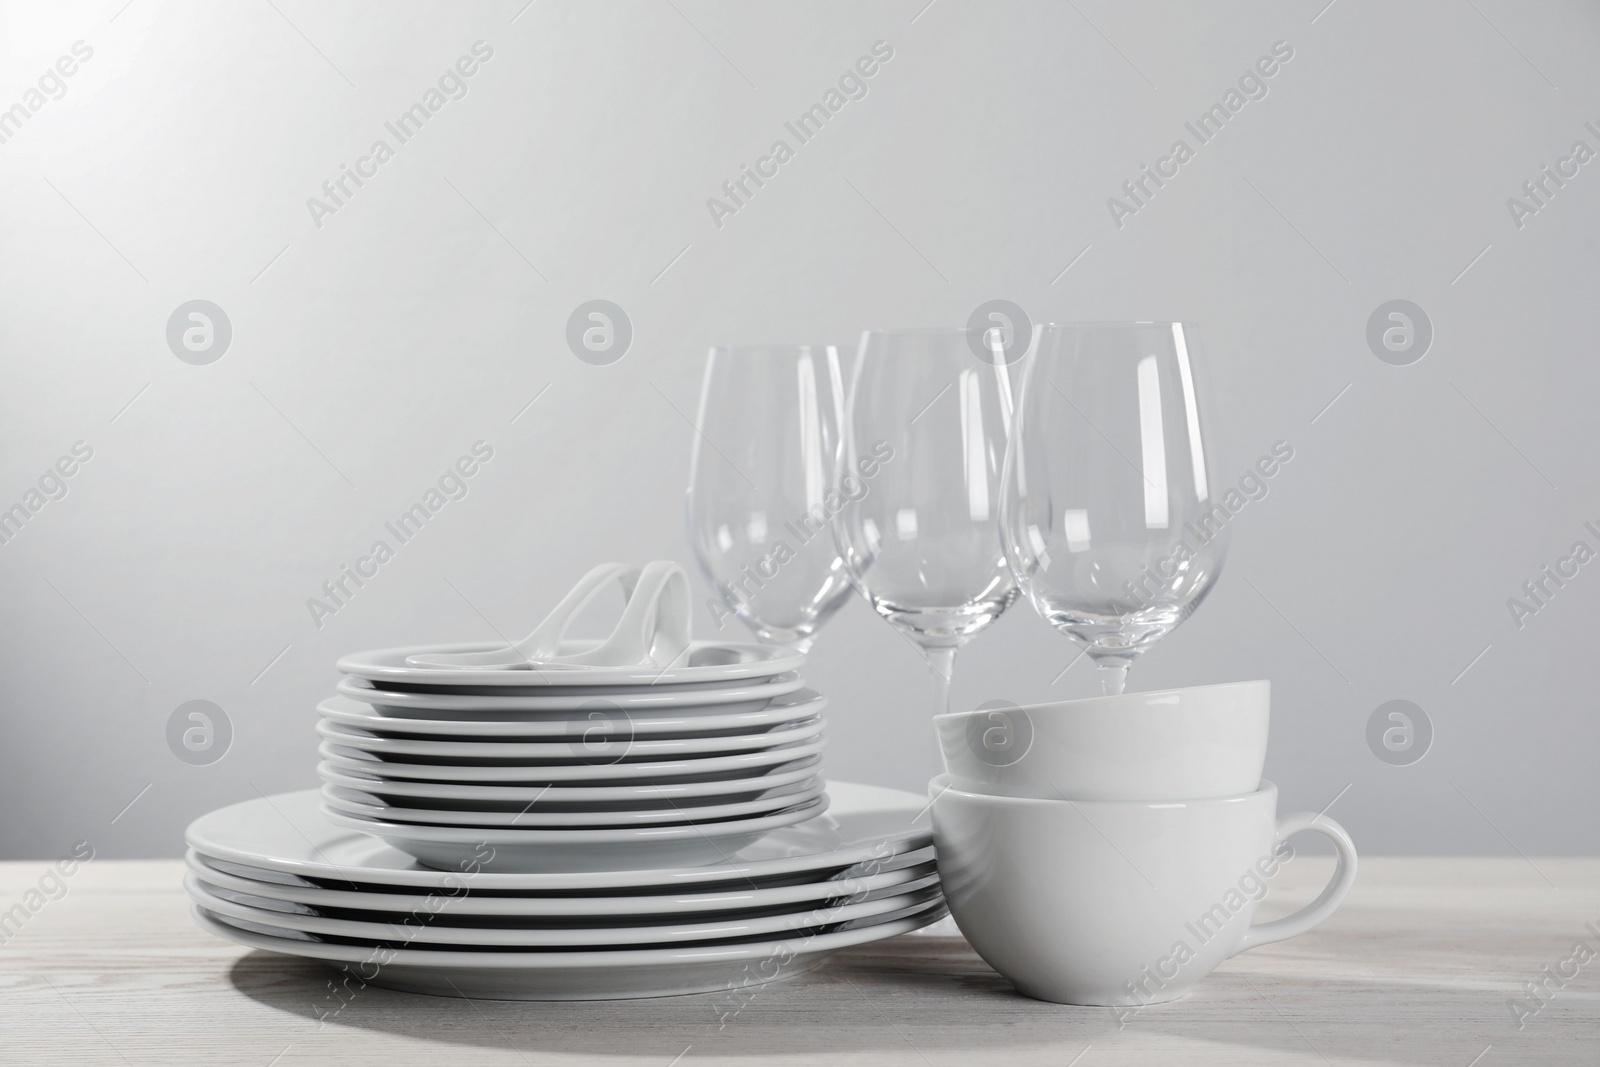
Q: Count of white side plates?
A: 8